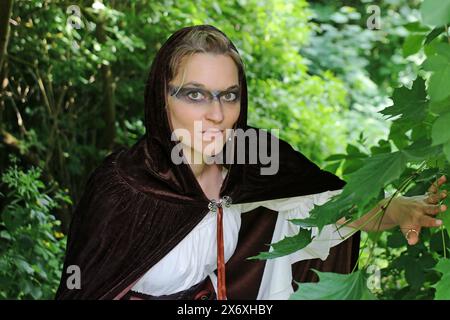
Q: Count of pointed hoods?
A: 1